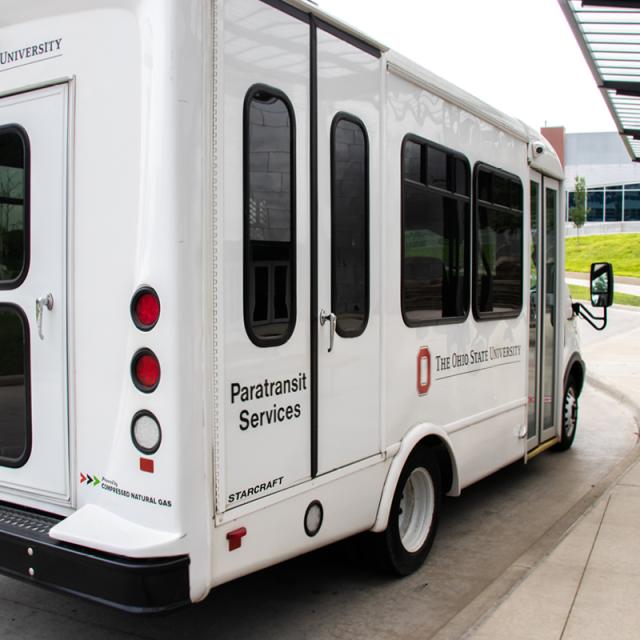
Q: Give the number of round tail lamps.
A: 3